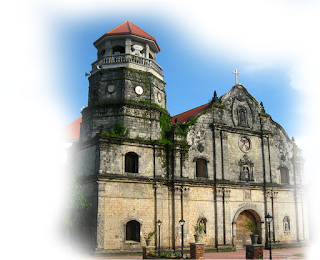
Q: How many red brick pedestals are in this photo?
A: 3